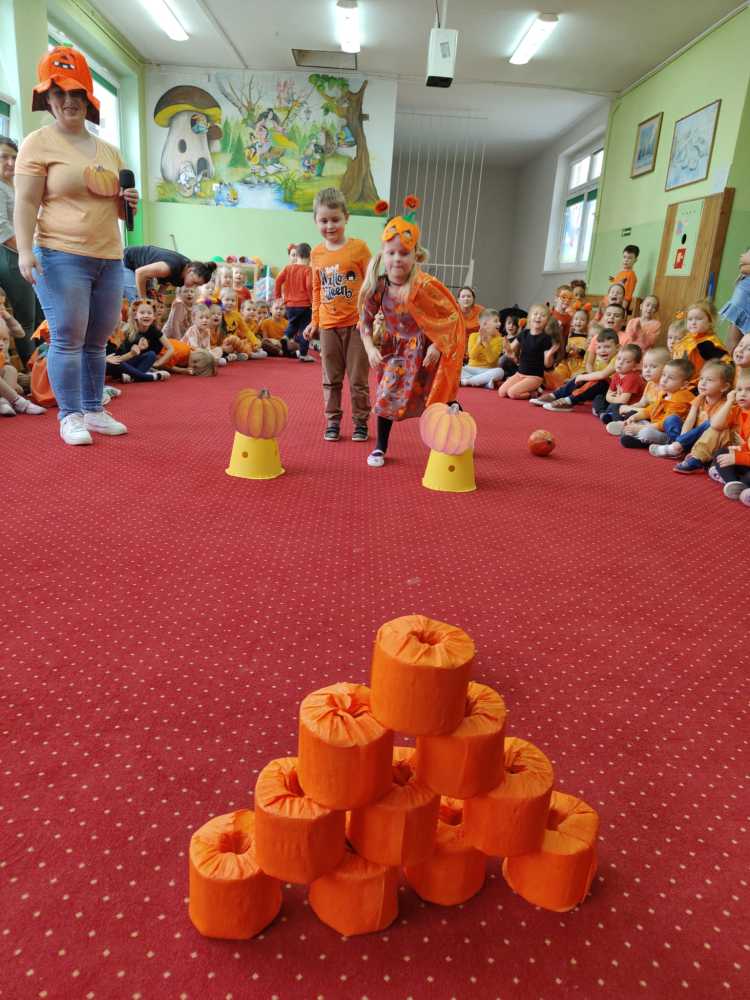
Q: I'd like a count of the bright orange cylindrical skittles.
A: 10